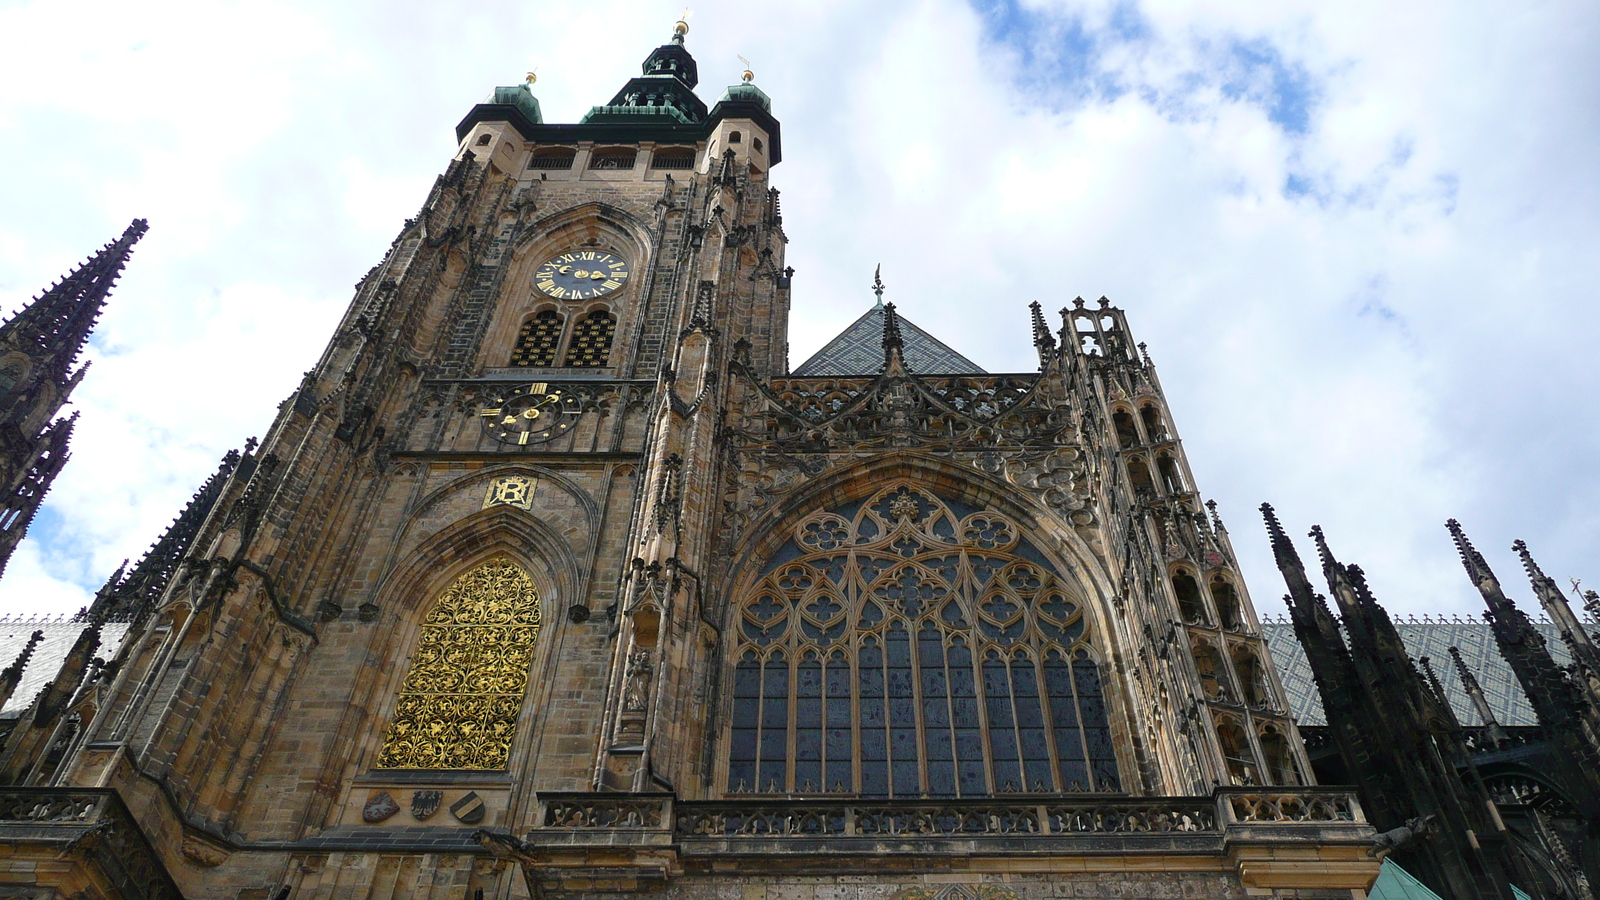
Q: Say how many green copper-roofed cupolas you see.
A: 3